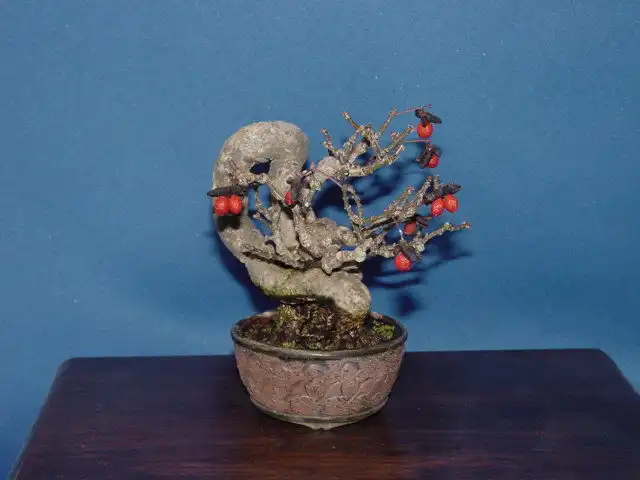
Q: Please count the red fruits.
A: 9